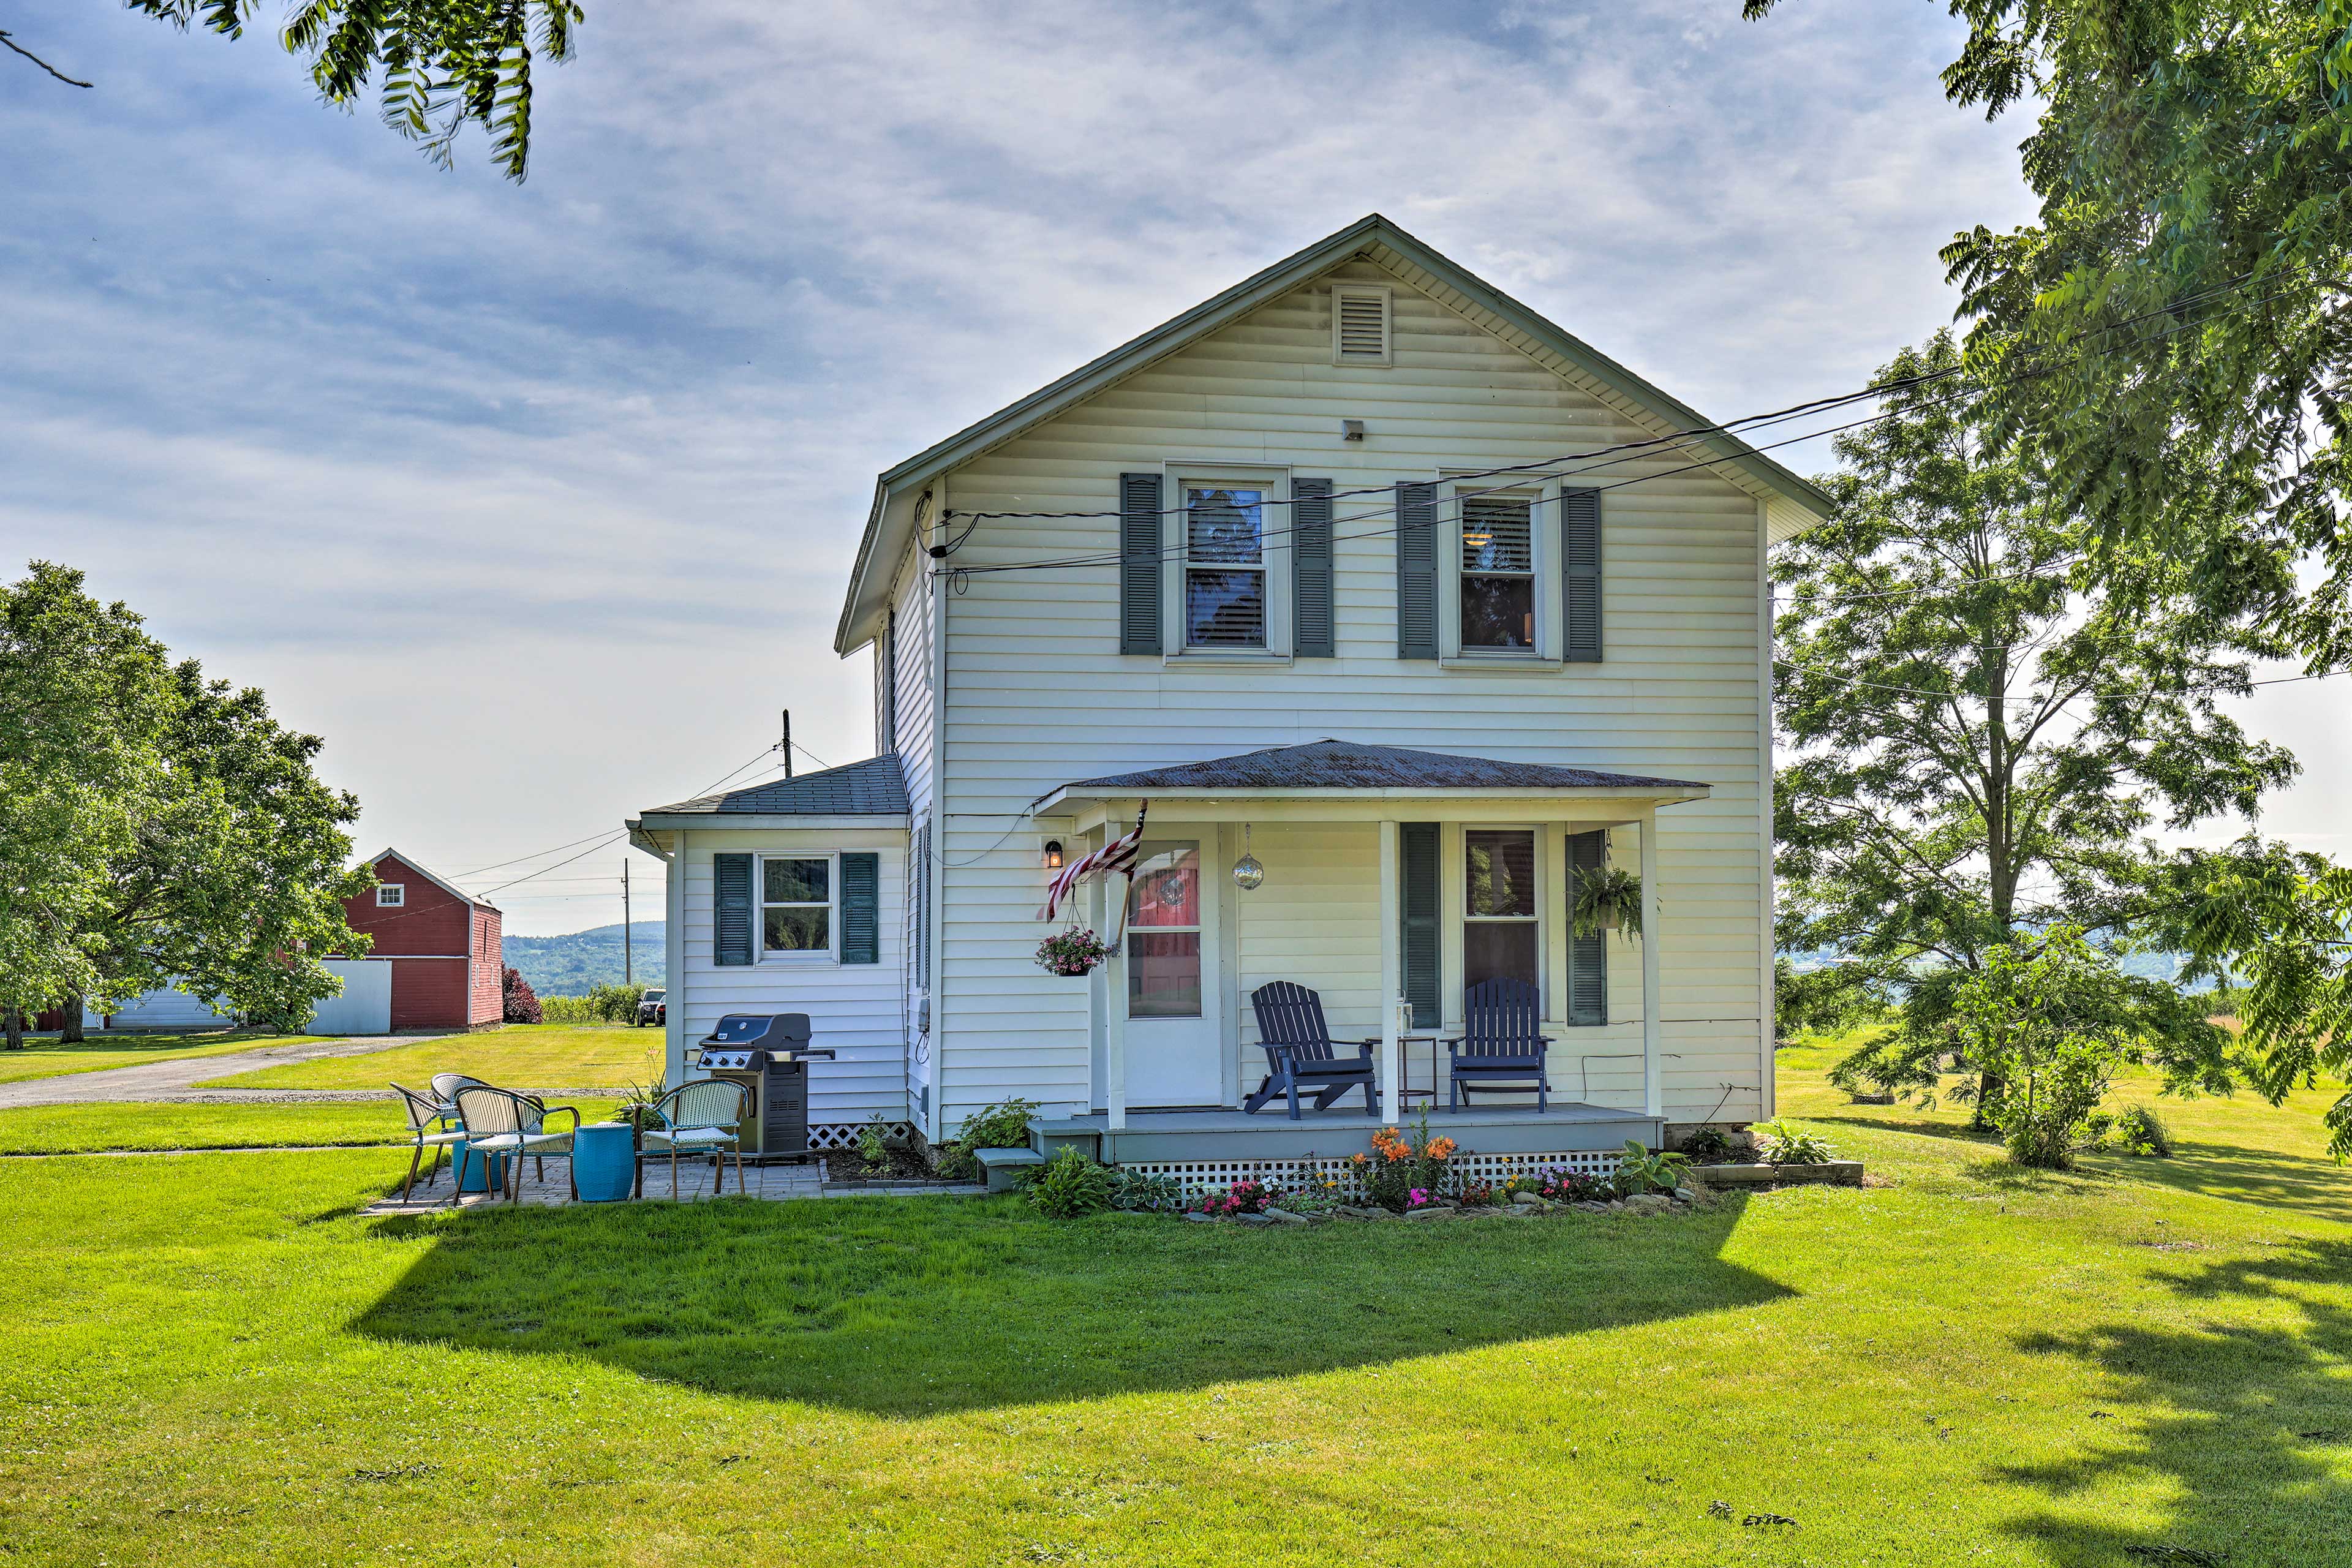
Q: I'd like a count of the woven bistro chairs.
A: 4